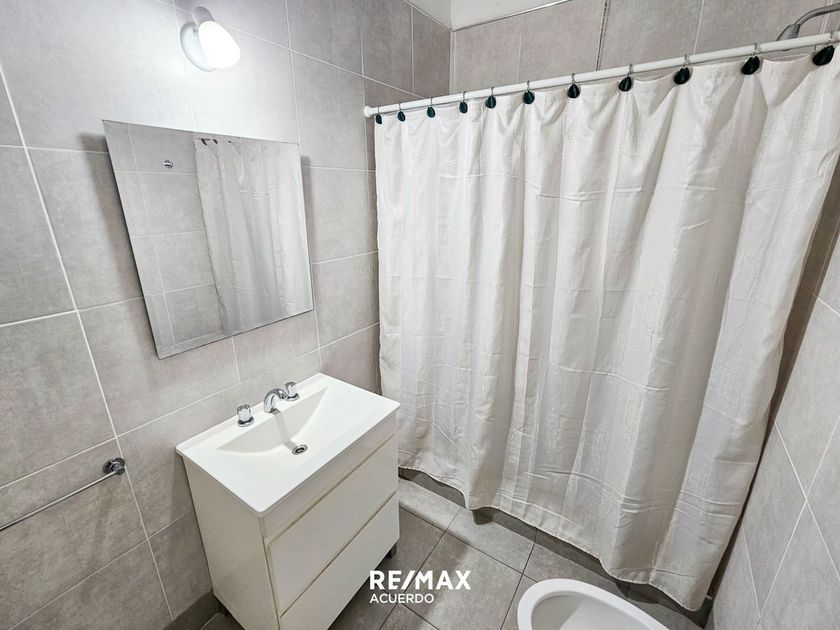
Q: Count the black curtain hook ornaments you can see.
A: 11